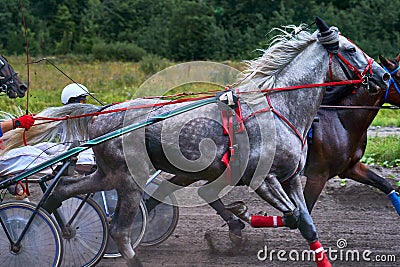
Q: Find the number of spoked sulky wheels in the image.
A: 4